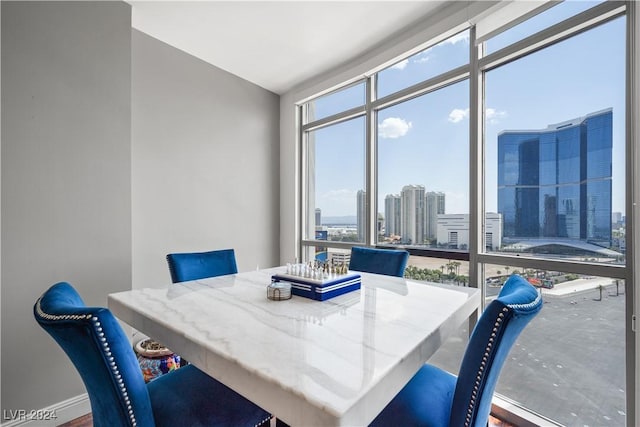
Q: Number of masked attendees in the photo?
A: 0